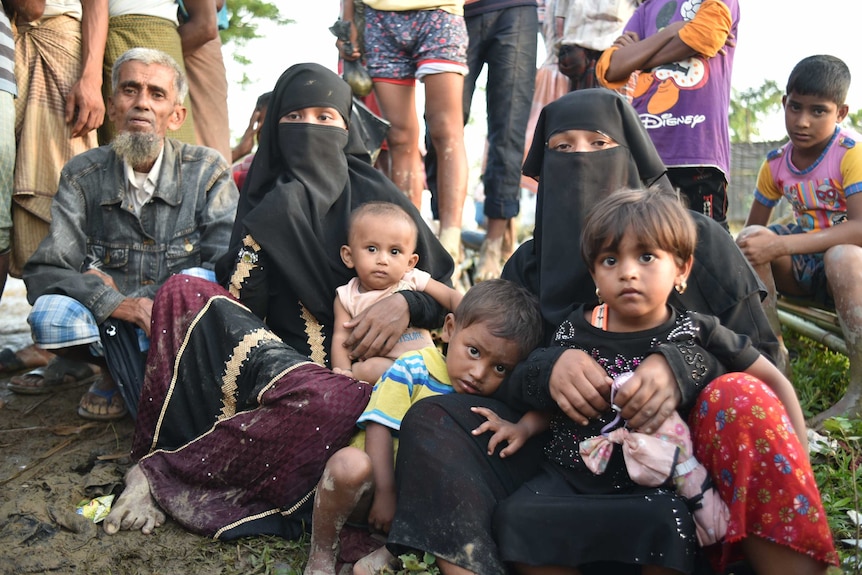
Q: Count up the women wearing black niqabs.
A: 2